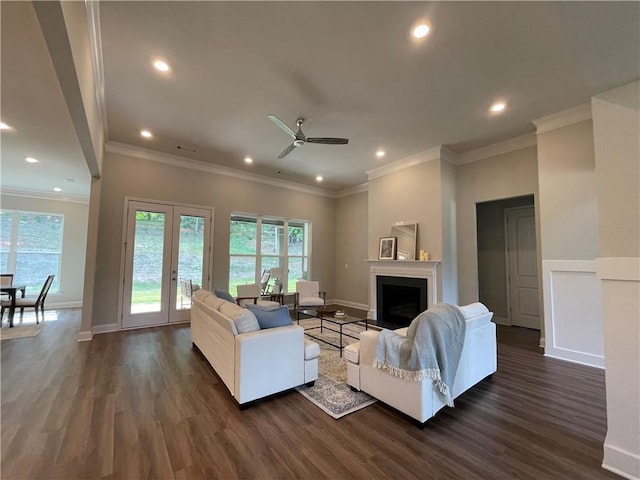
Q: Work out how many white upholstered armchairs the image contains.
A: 2